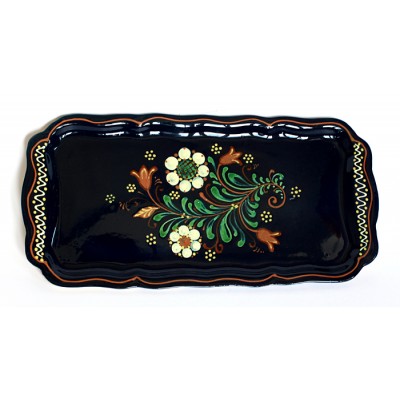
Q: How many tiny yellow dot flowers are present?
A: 10